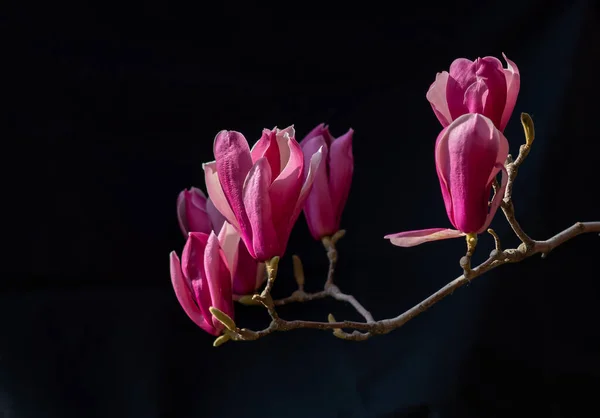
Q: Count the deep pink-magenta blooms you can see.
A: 7